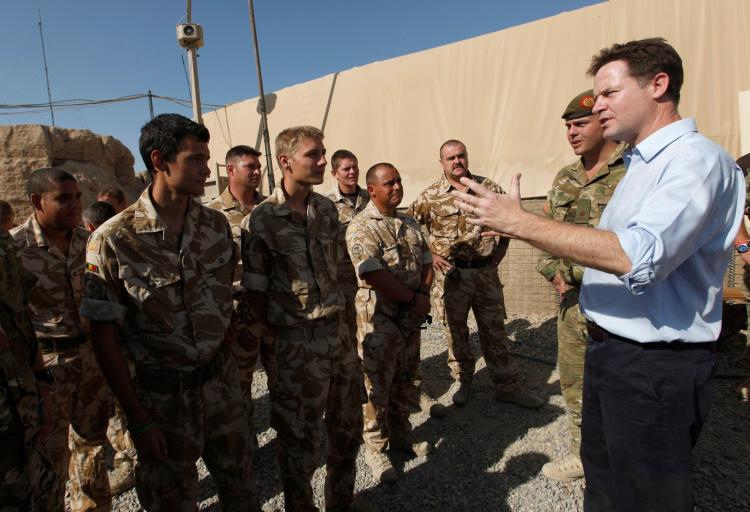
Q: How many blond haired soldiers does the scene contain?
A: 1